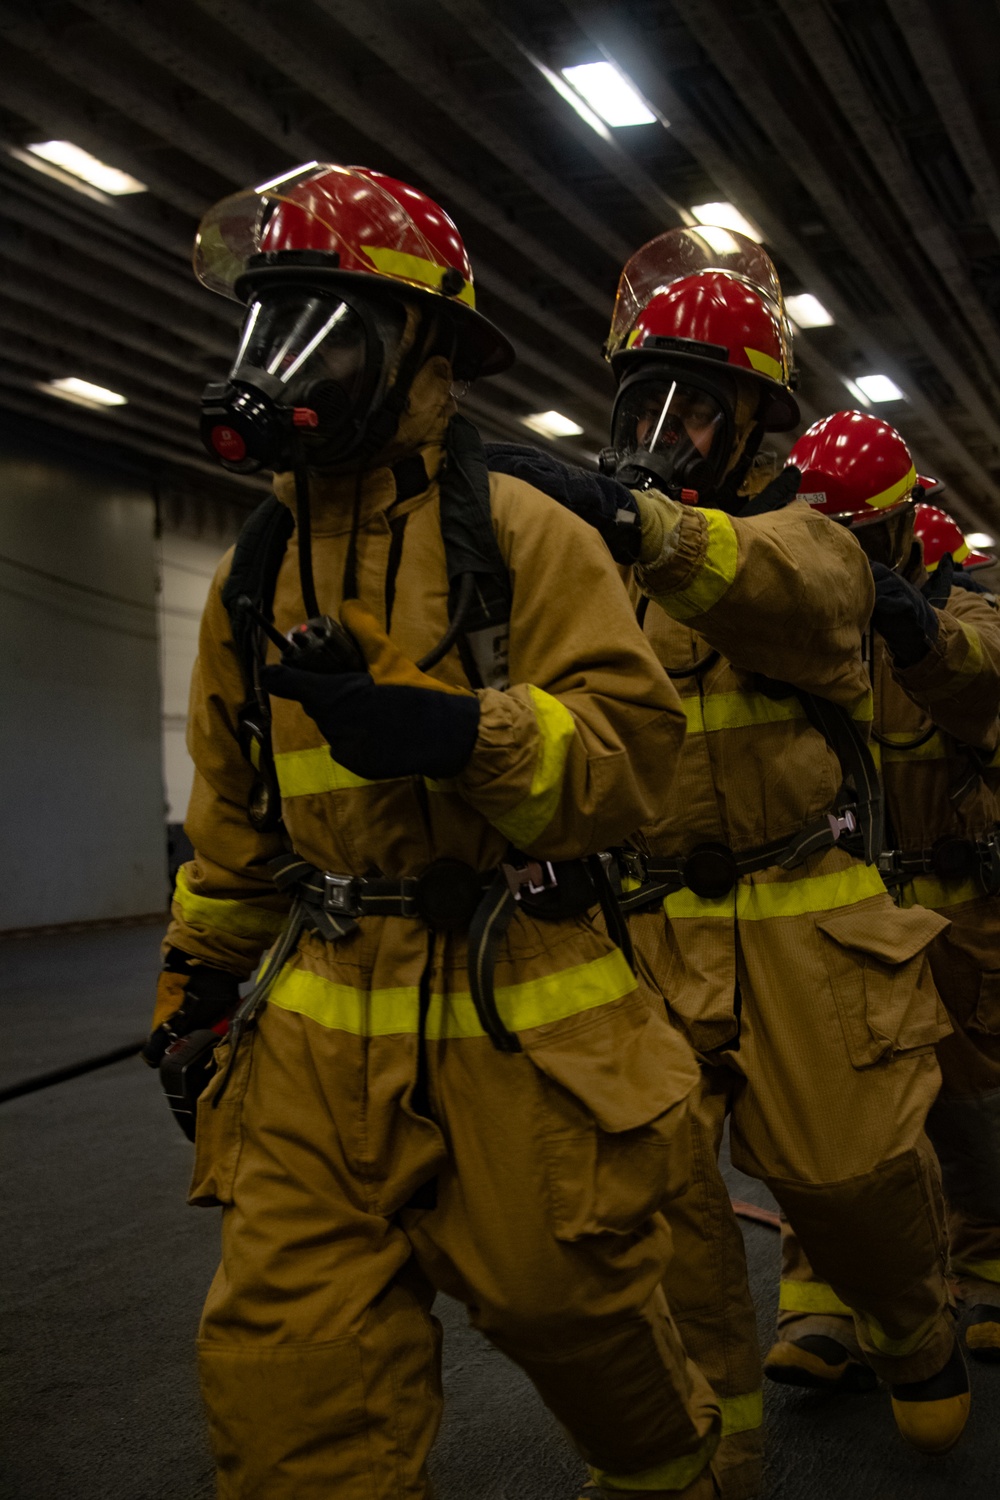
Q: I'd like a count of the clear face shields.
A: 2